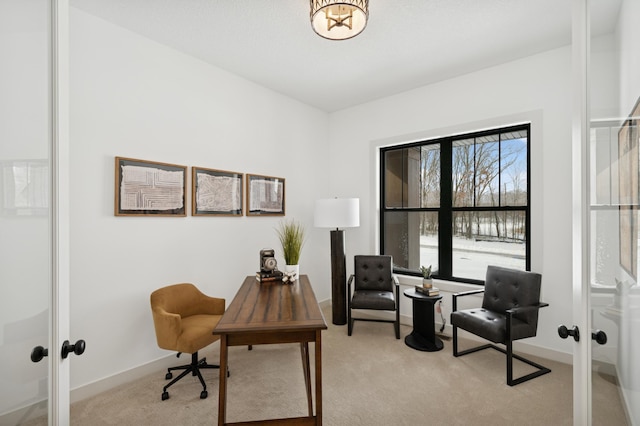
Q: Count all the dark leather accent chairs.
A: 2